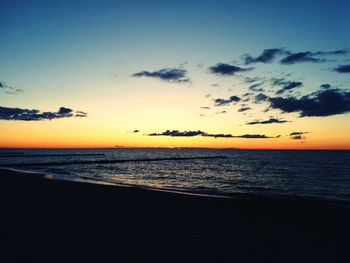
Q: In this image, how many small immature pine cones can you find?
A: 0